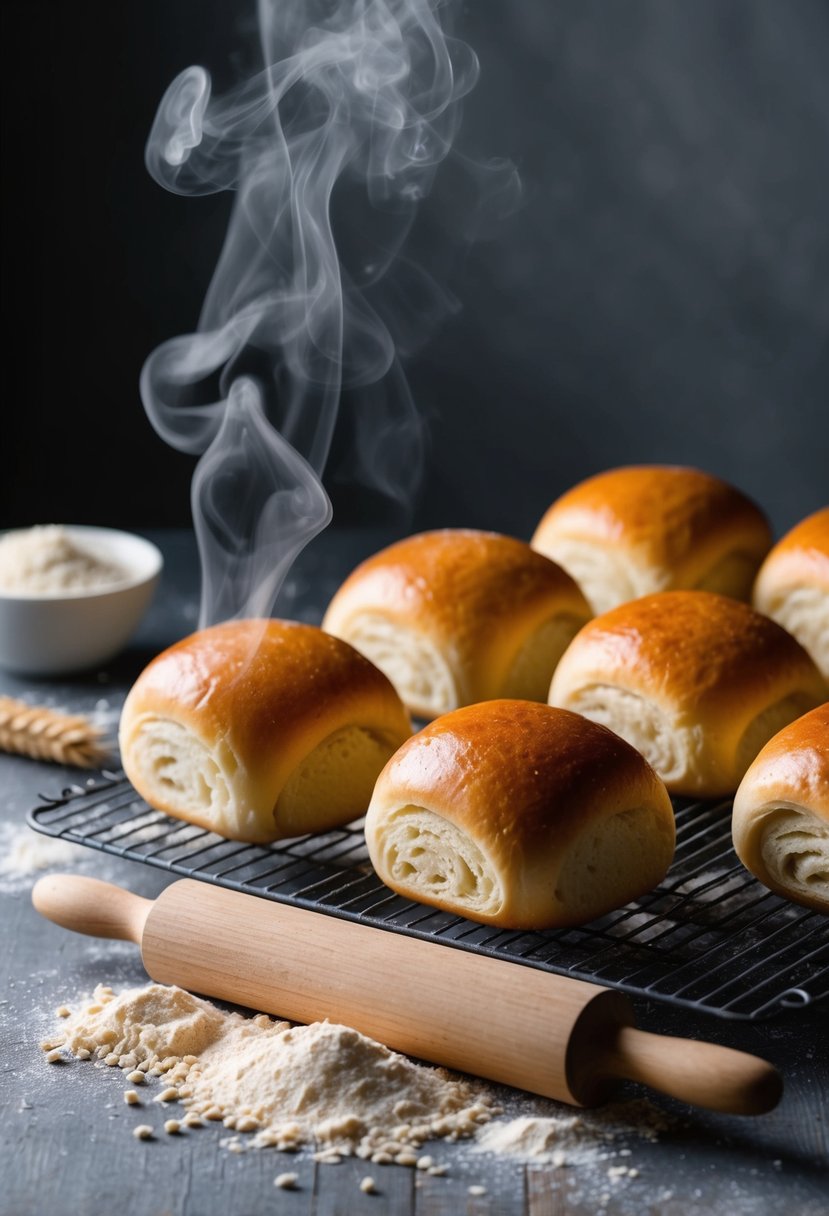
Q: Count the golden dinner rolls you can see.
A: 7